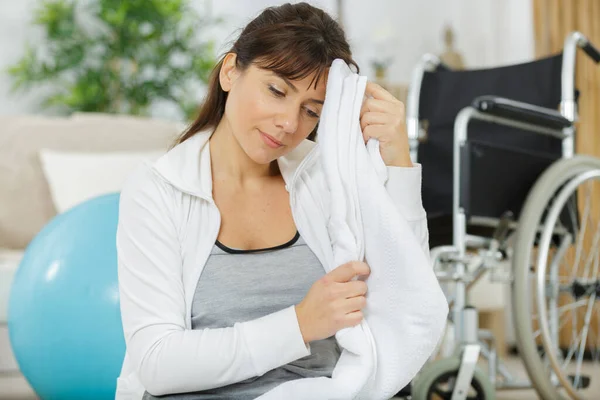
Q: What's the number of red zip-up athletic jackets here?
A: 0